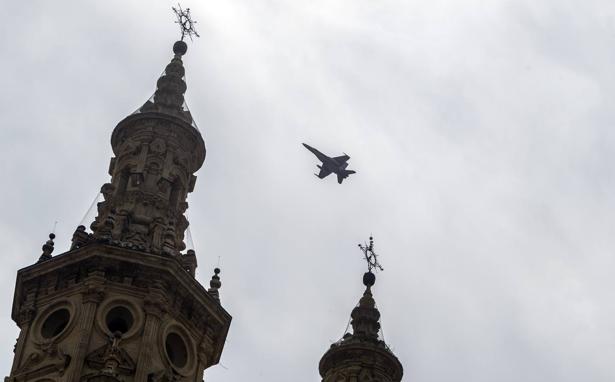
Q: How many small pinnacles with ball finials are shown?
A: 2